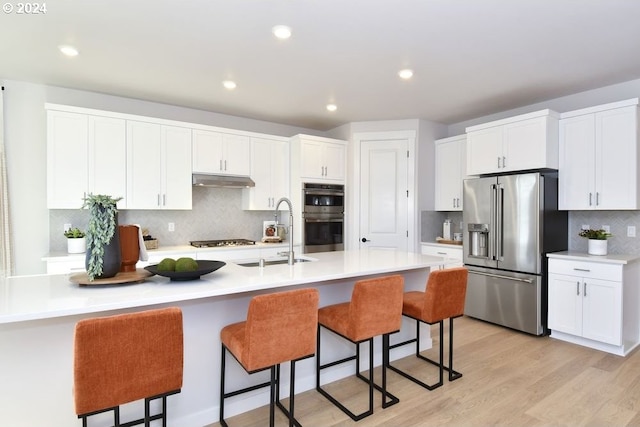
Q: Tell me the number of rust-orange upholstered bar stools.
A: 4